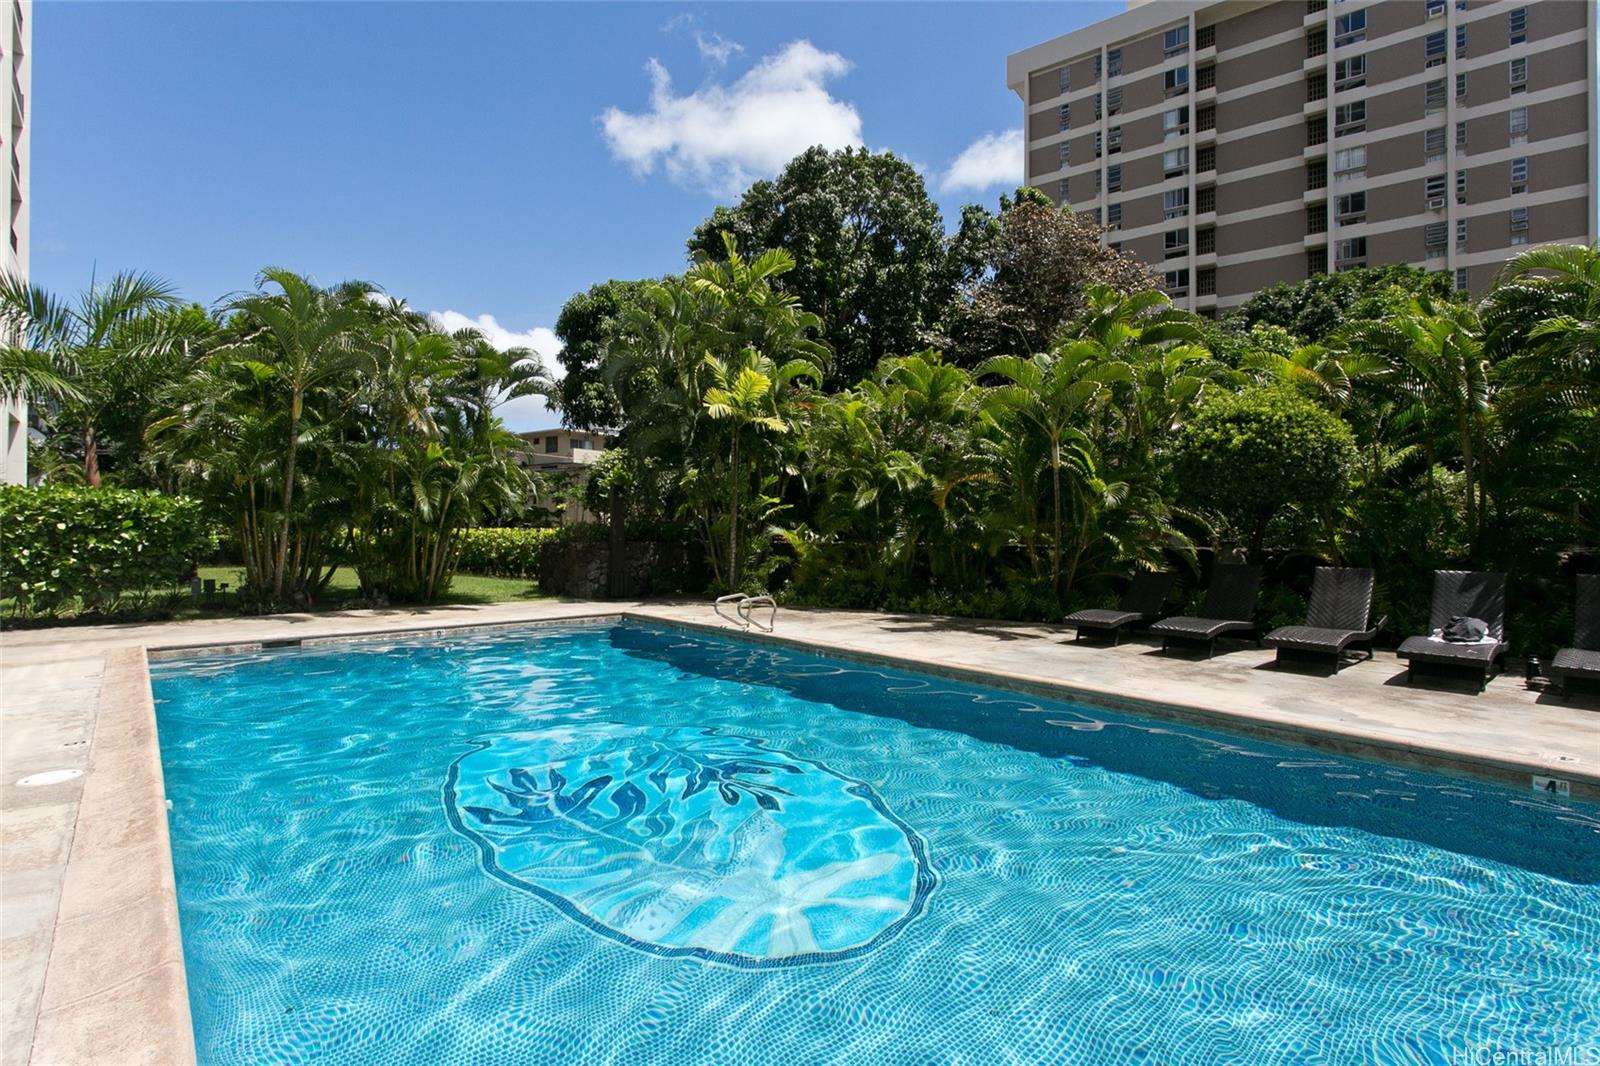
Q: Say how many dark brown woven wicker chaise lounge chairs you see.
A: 5